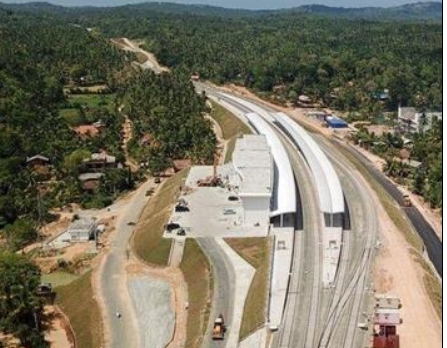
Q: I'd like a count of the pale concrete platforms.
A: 2